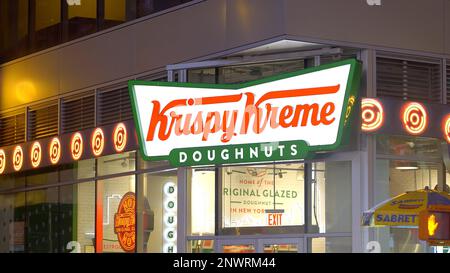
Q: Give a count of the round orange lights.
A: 10